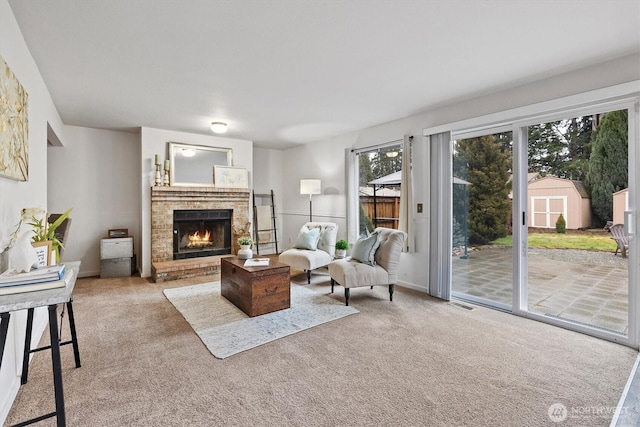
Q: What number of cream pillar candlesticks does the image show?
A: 2